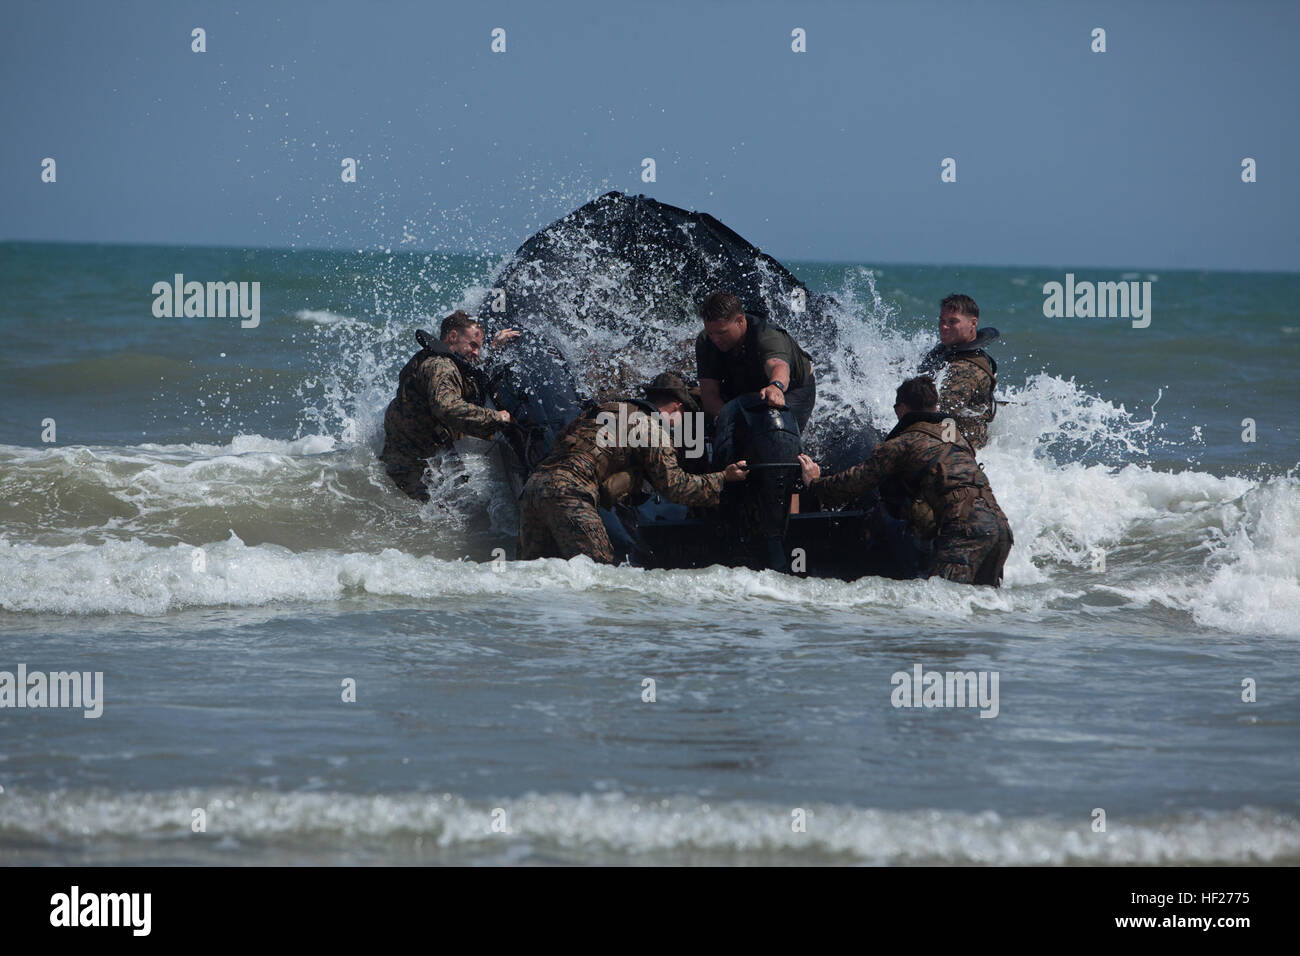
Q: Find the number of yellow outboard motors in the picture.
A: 0